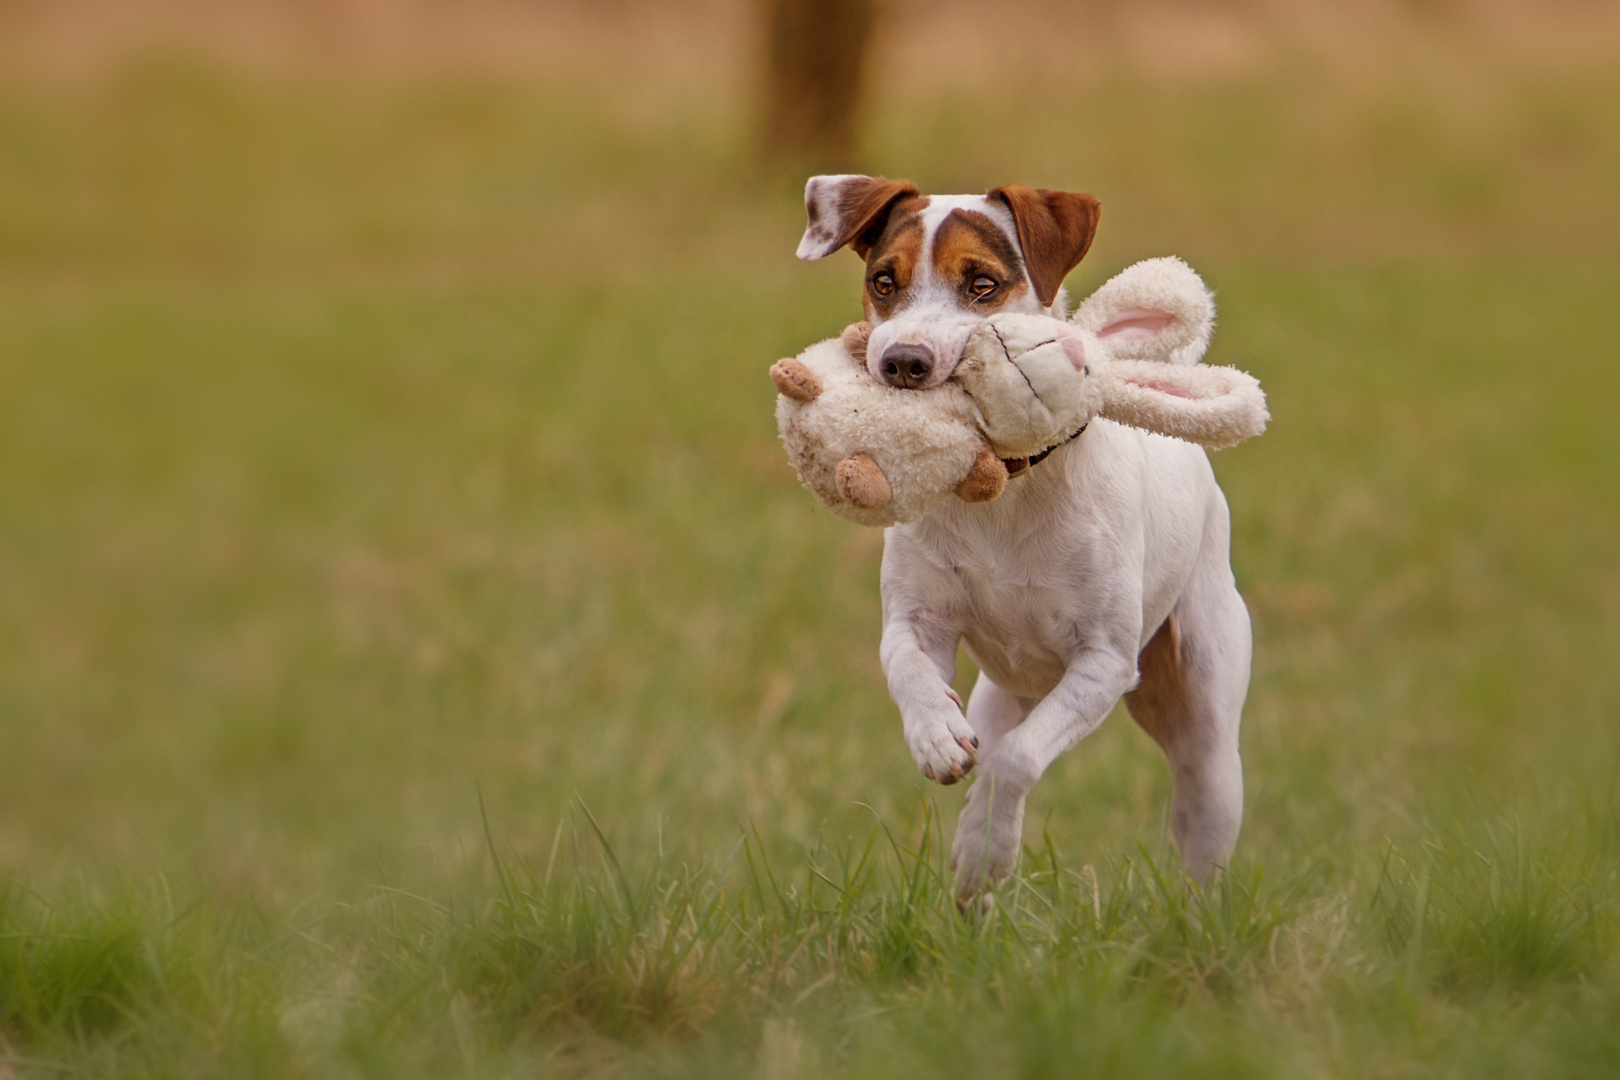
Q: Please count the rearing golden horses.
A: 0